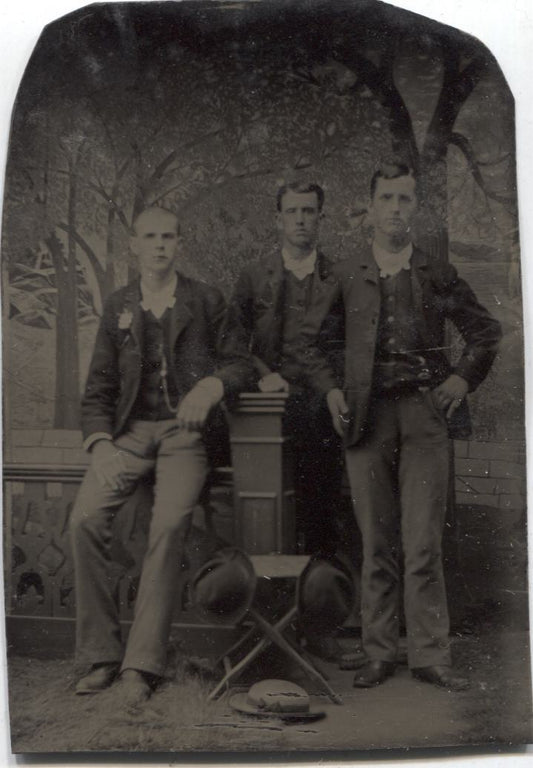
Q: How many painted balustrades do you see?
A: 1